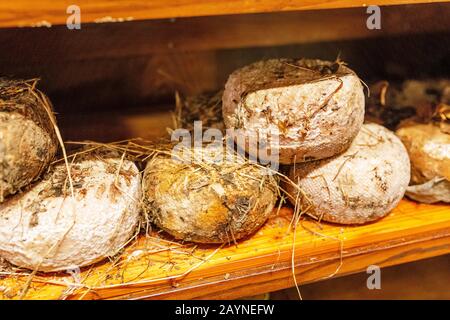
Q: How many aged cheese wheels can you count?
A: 6